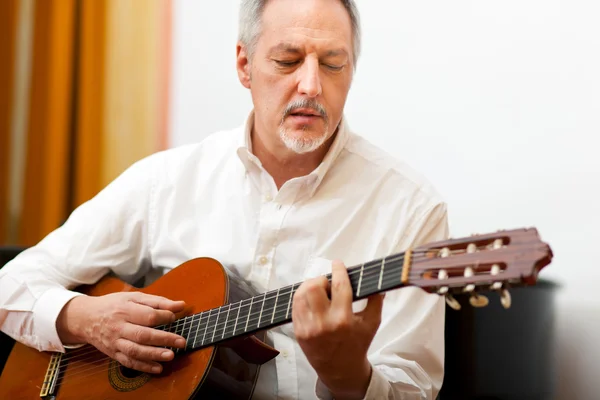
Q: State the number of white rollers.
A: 6